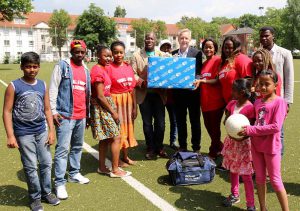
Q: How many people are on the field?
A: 13